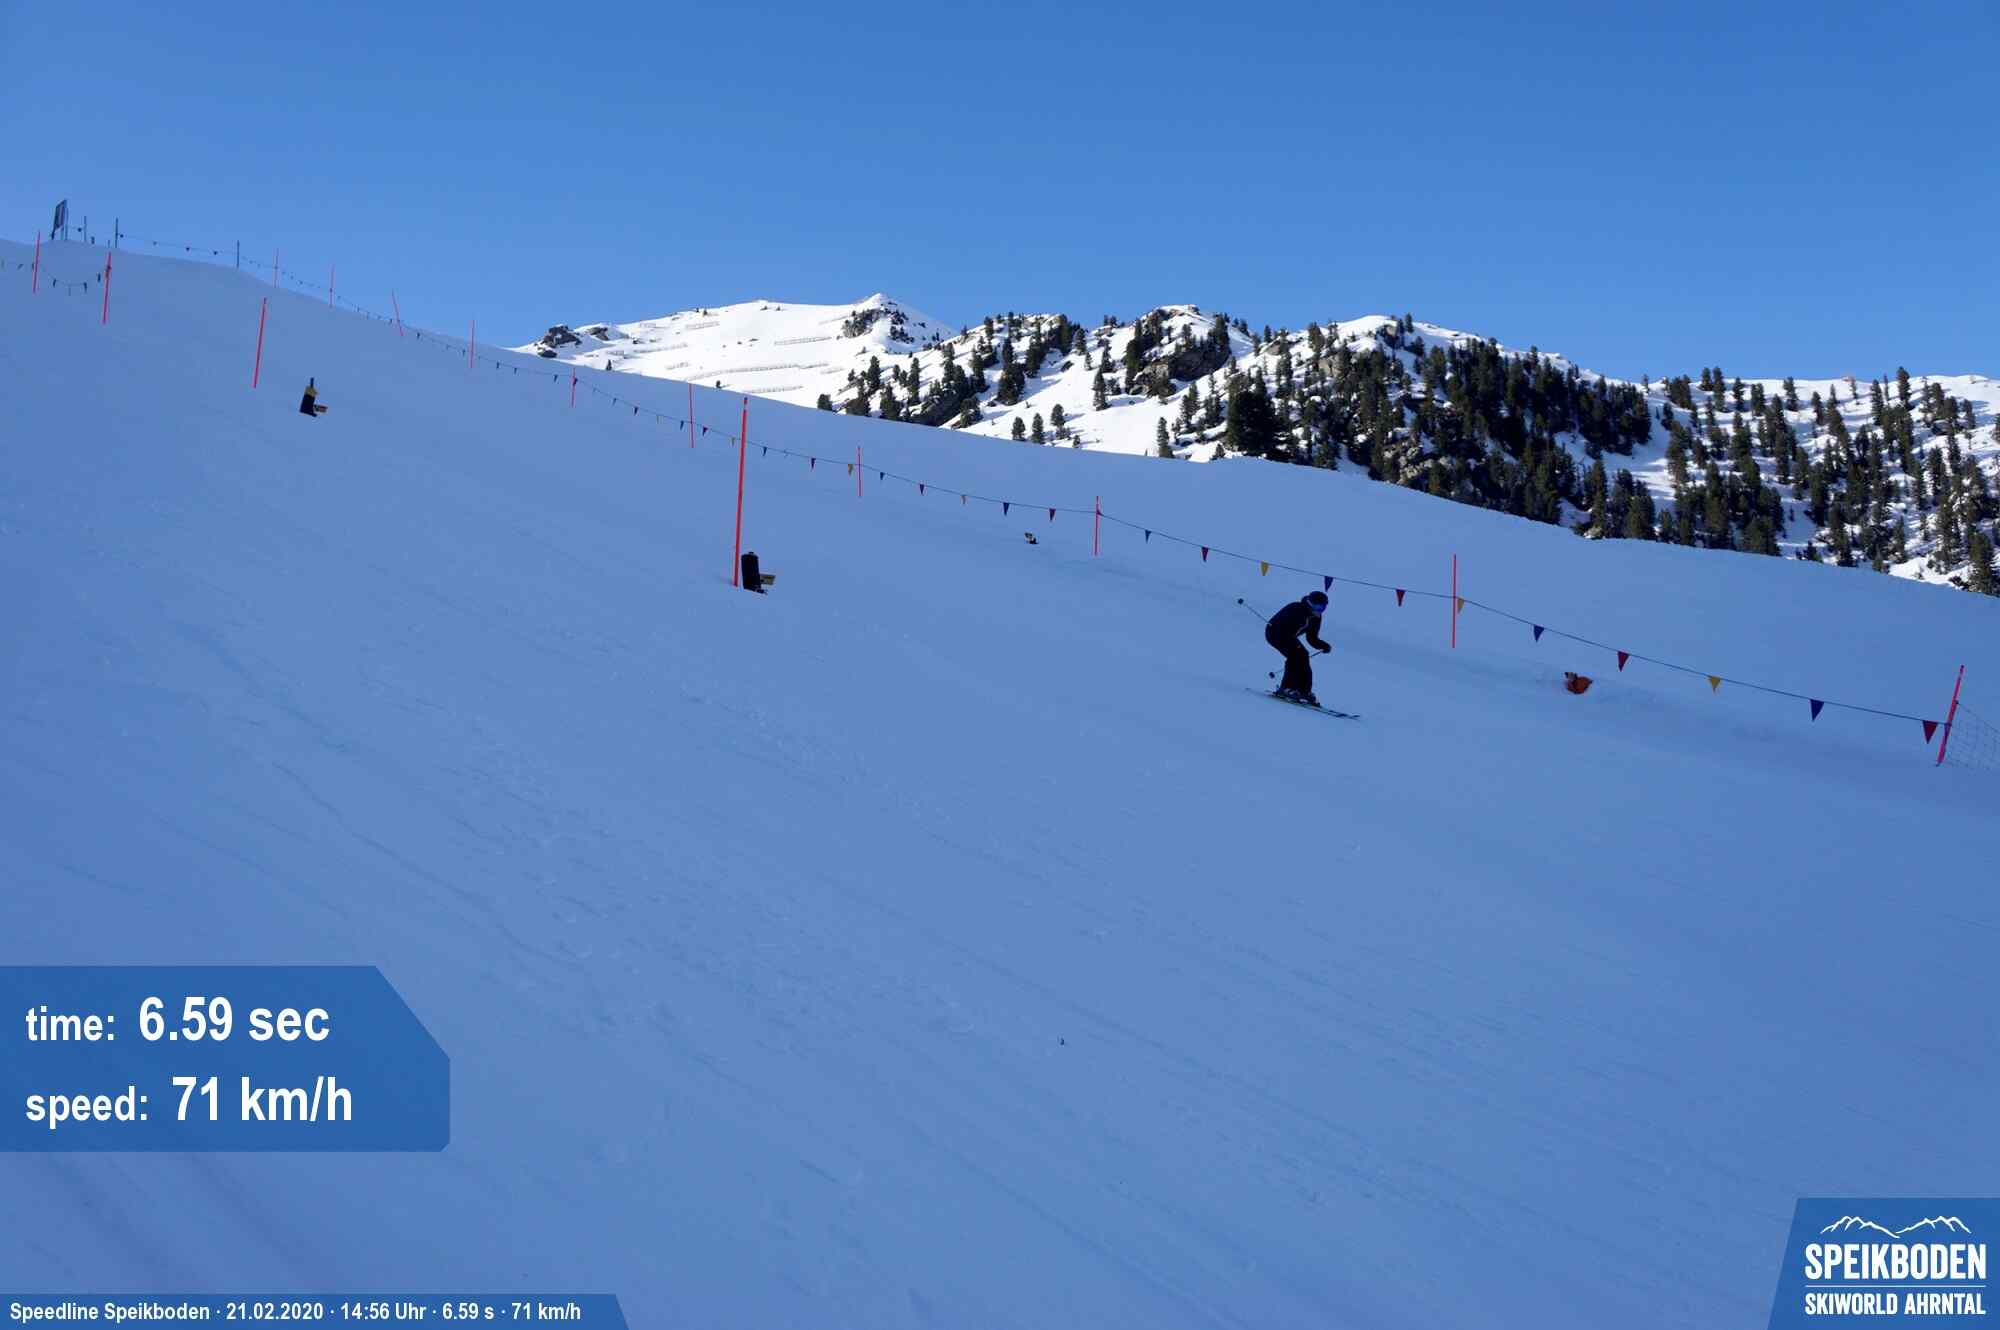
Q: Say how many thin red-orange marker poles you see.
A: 14